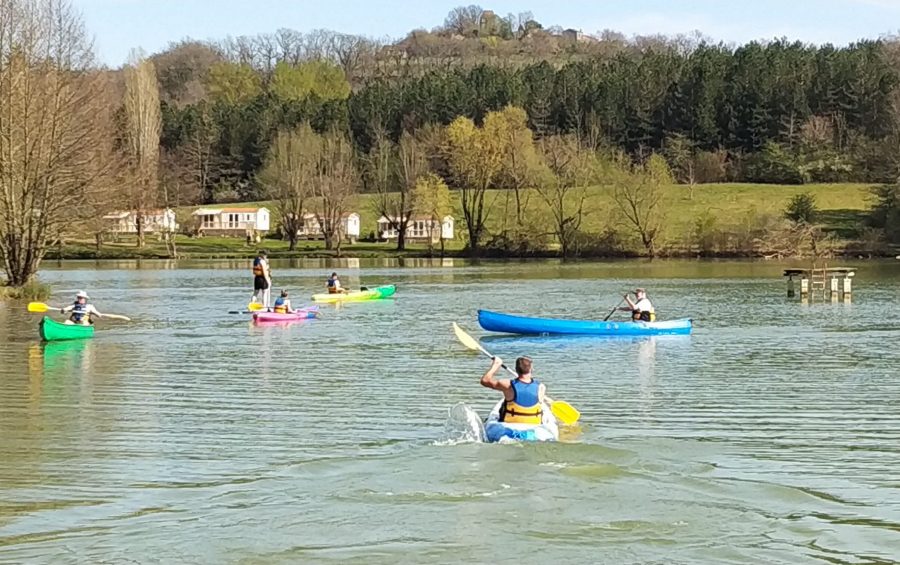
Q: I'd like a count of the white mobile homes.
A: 4